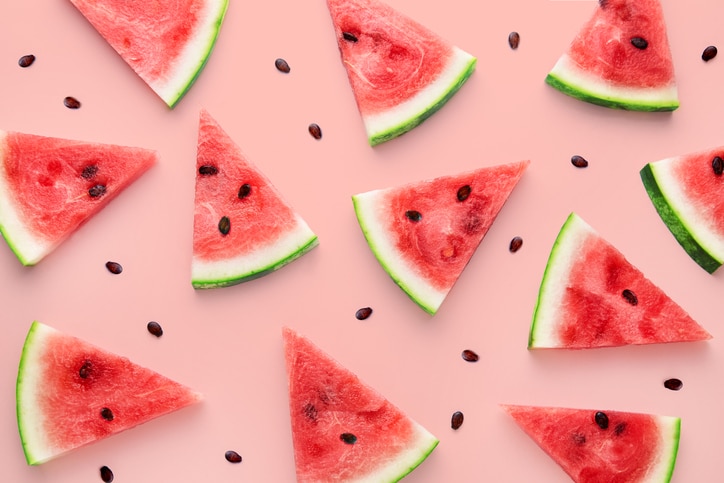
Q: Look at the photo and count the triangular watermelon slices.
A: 11